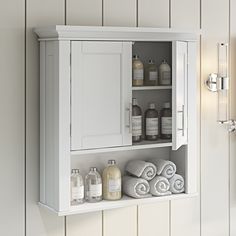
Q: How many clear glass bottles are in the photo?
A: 2